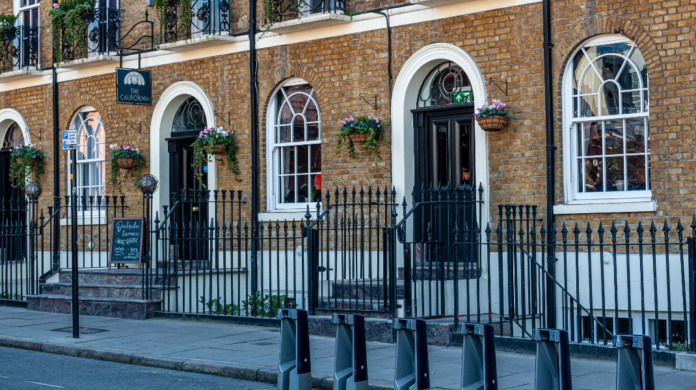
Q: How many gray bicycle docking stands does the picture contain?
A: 6